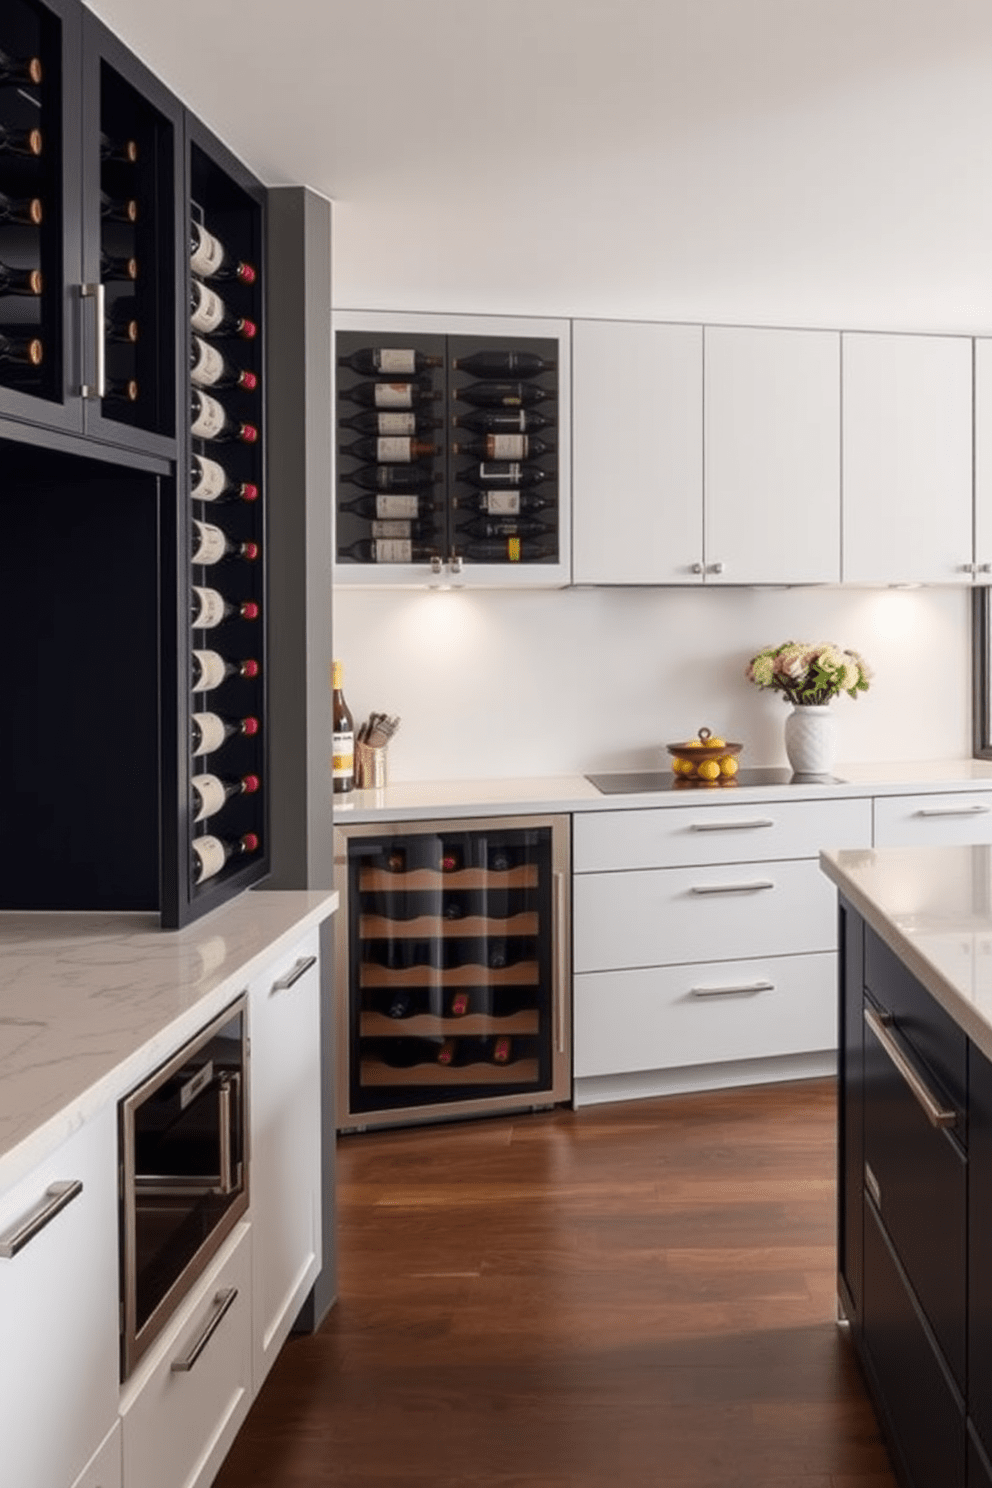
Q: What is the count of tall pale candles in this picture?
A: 0